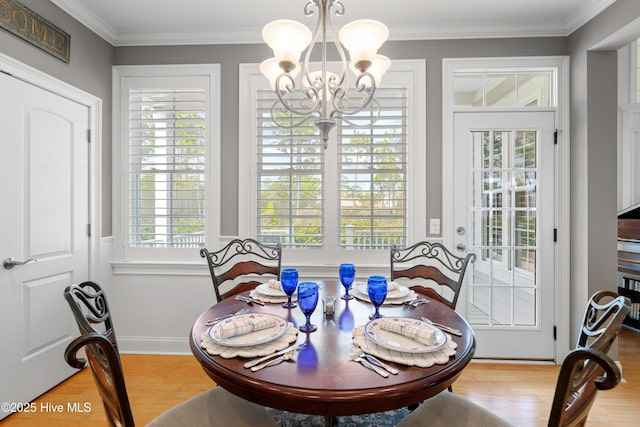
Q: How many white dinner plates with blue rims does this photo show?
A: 4